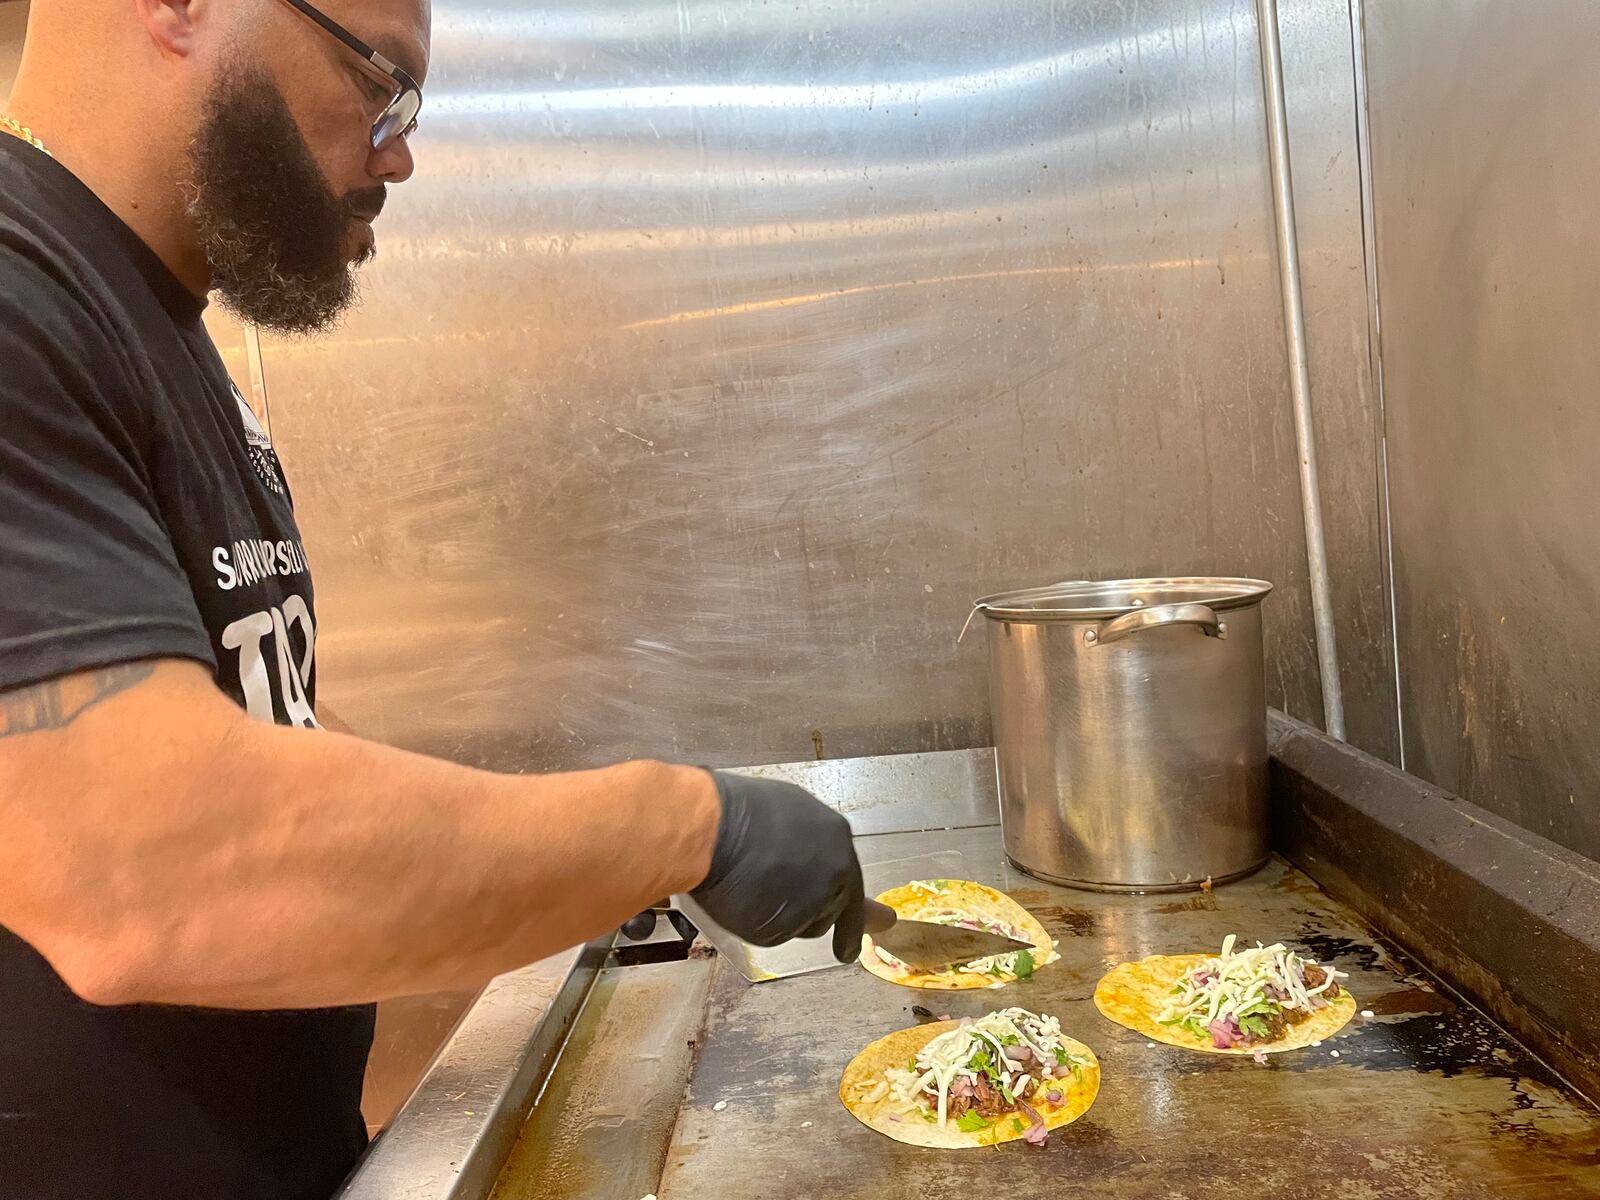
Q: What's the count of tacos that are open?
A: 2